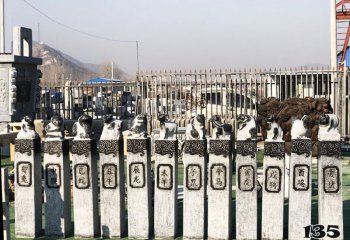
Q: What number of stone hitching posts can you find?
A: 12